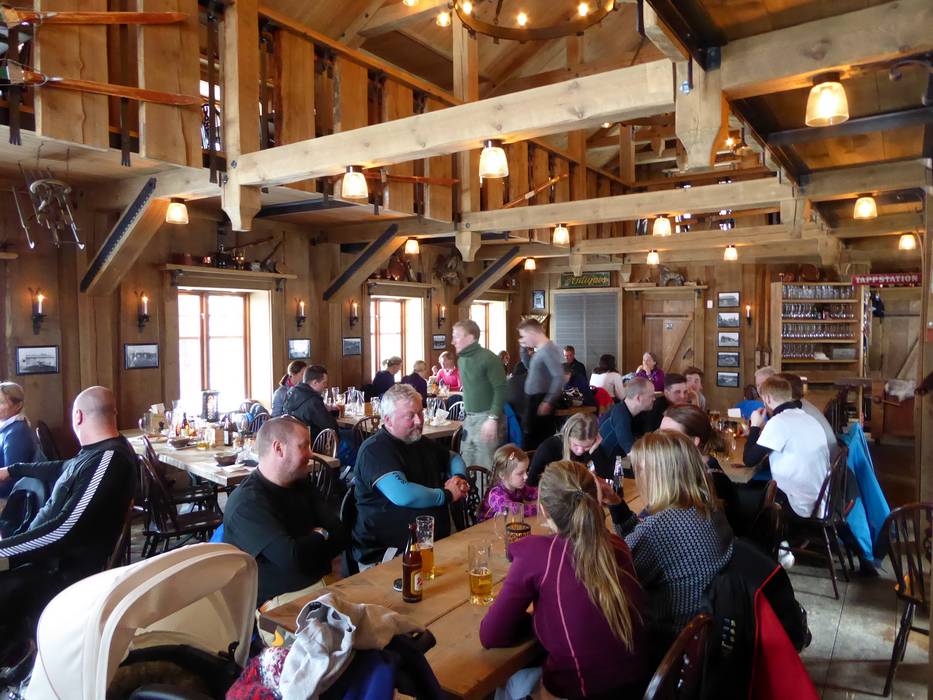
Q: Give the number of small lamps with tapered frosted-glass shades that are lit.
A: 12